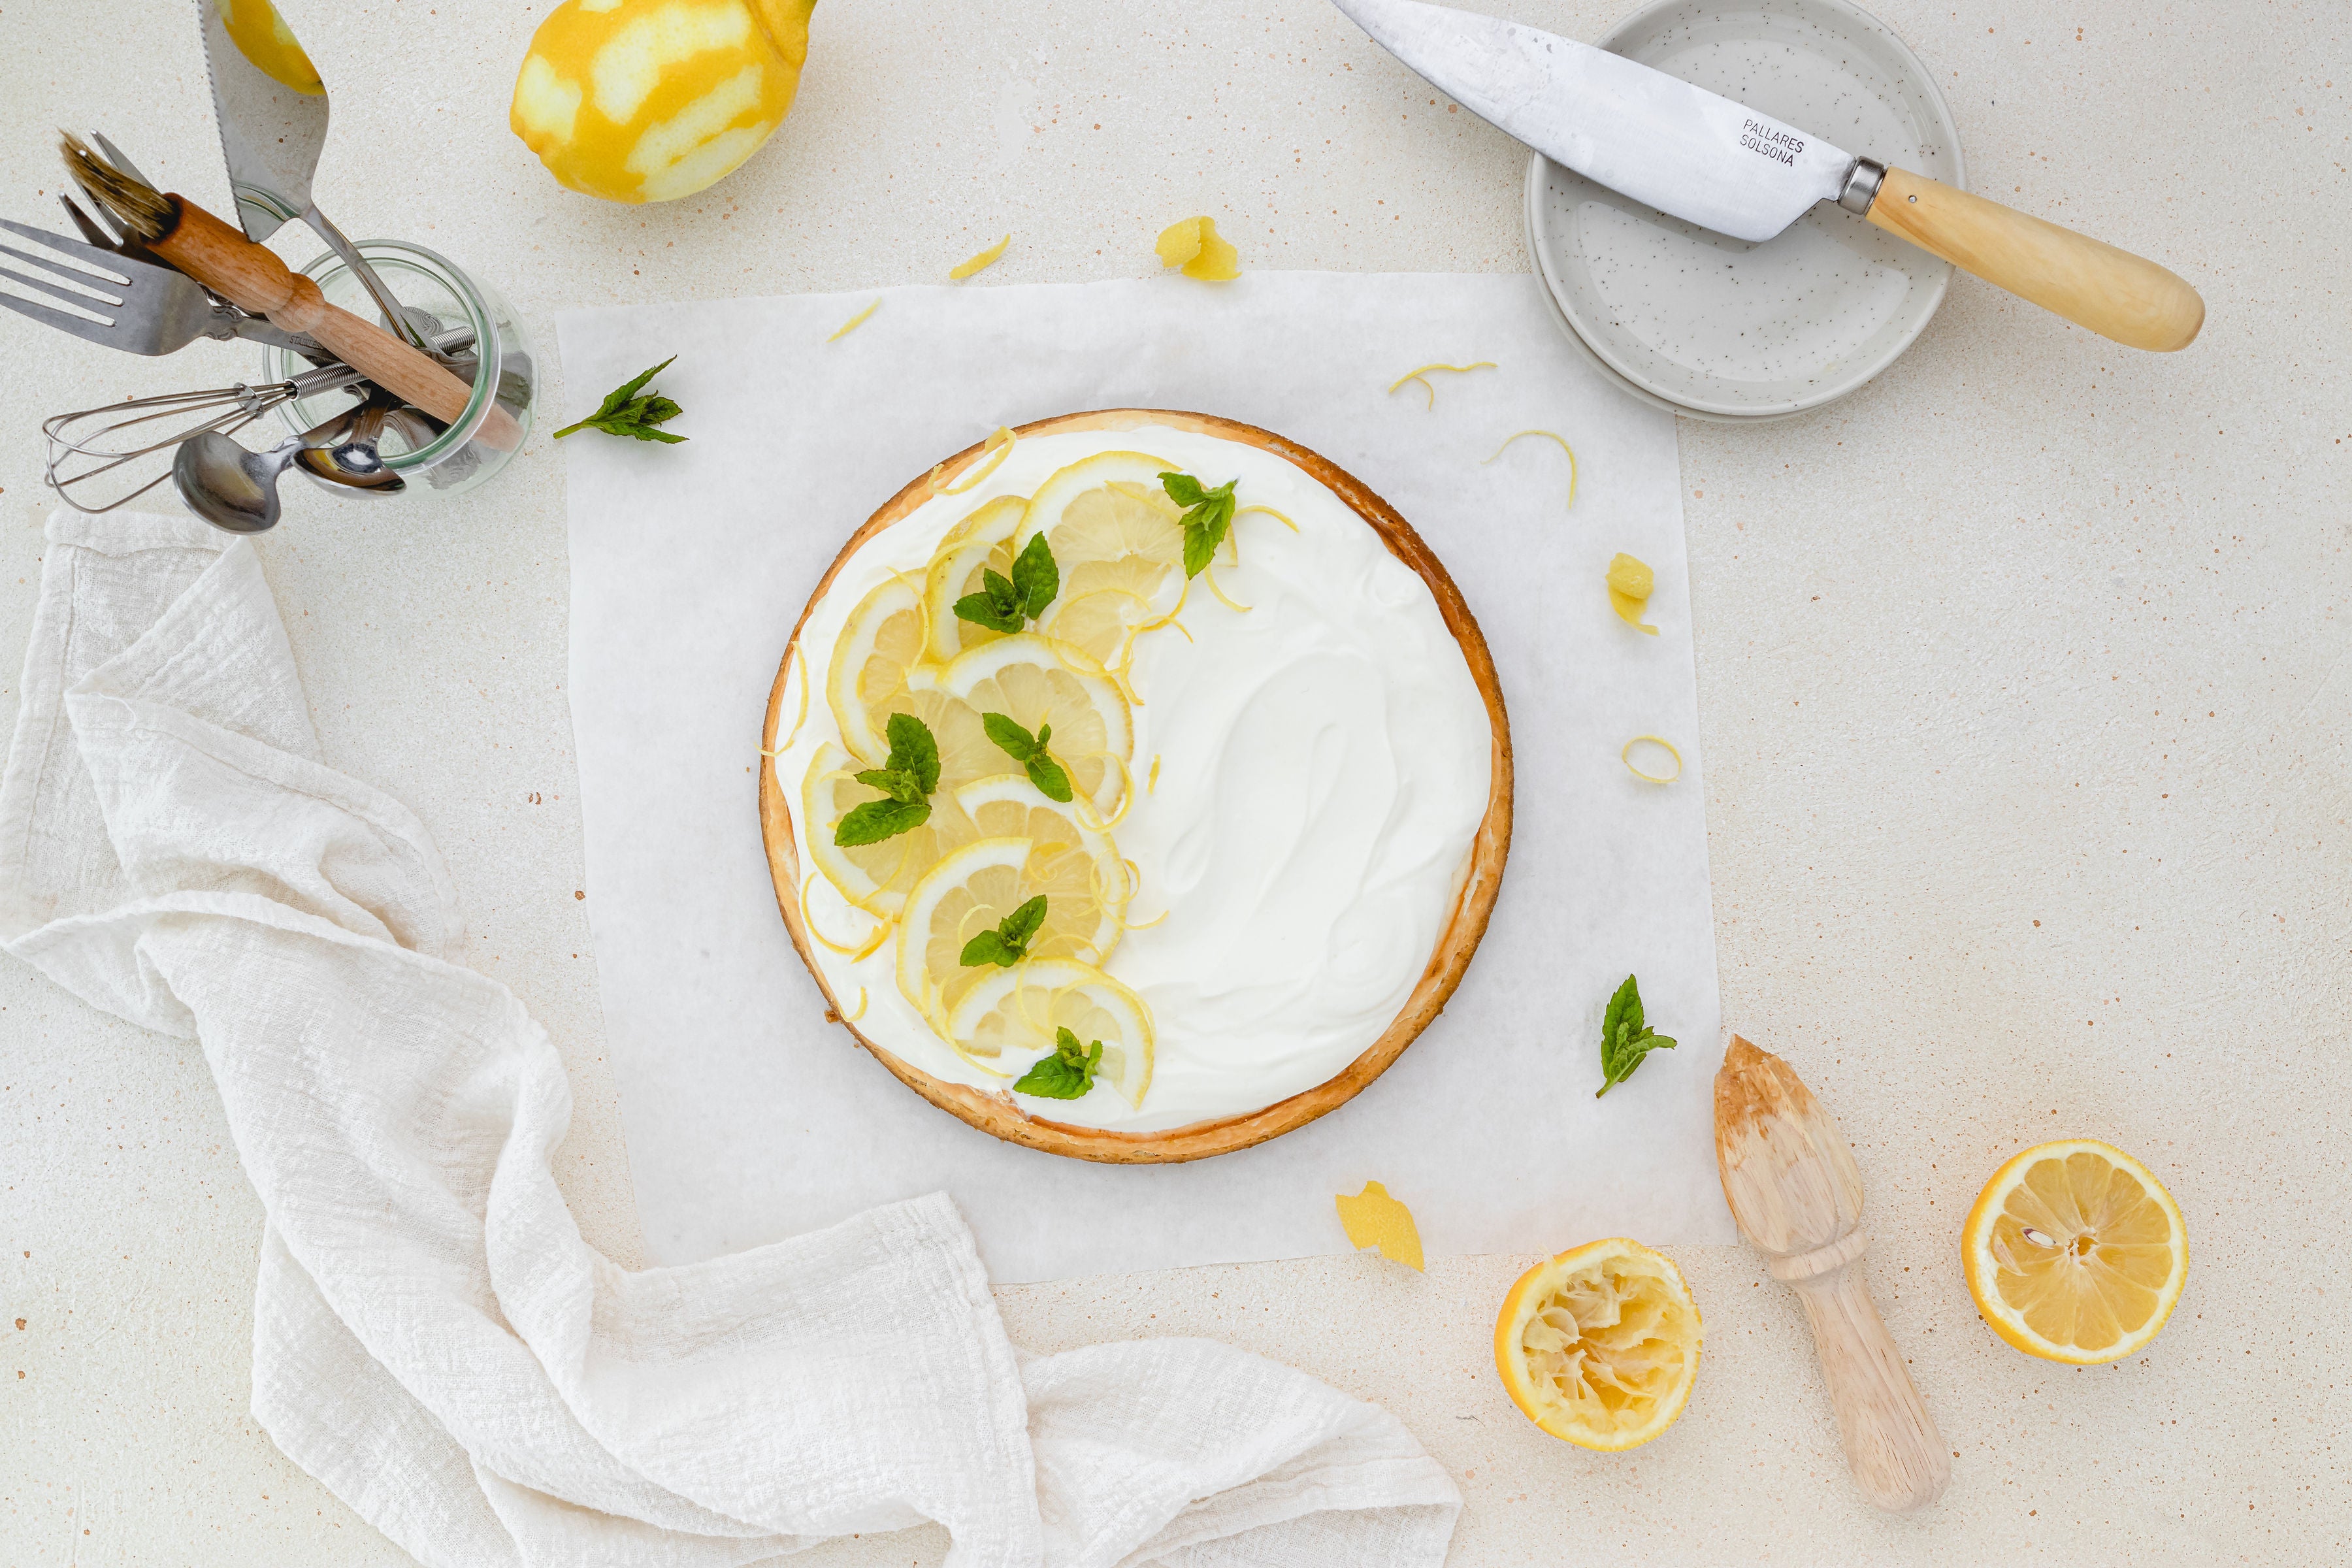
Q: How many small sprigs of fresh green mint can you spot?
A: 8